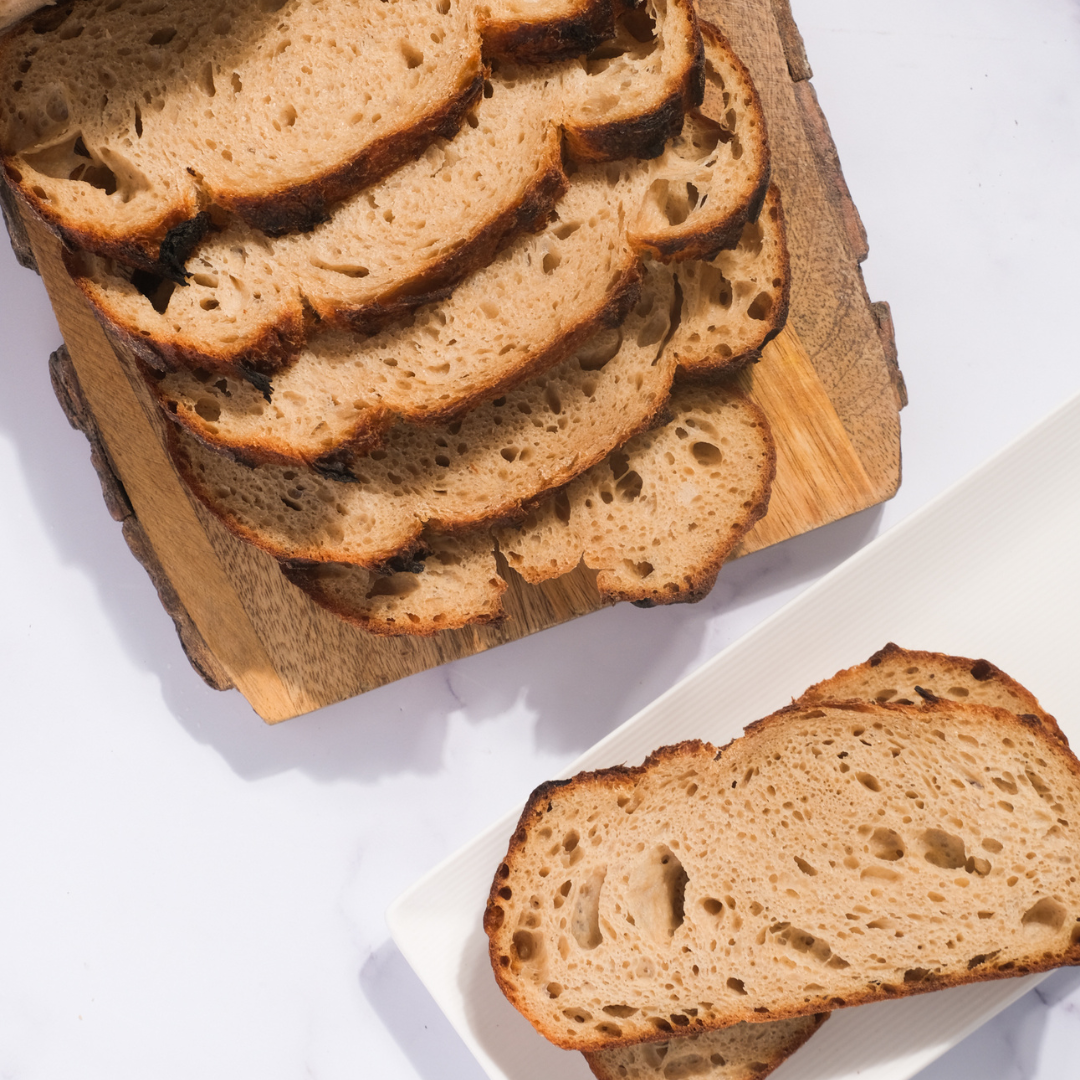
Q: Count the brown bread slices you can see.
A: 7